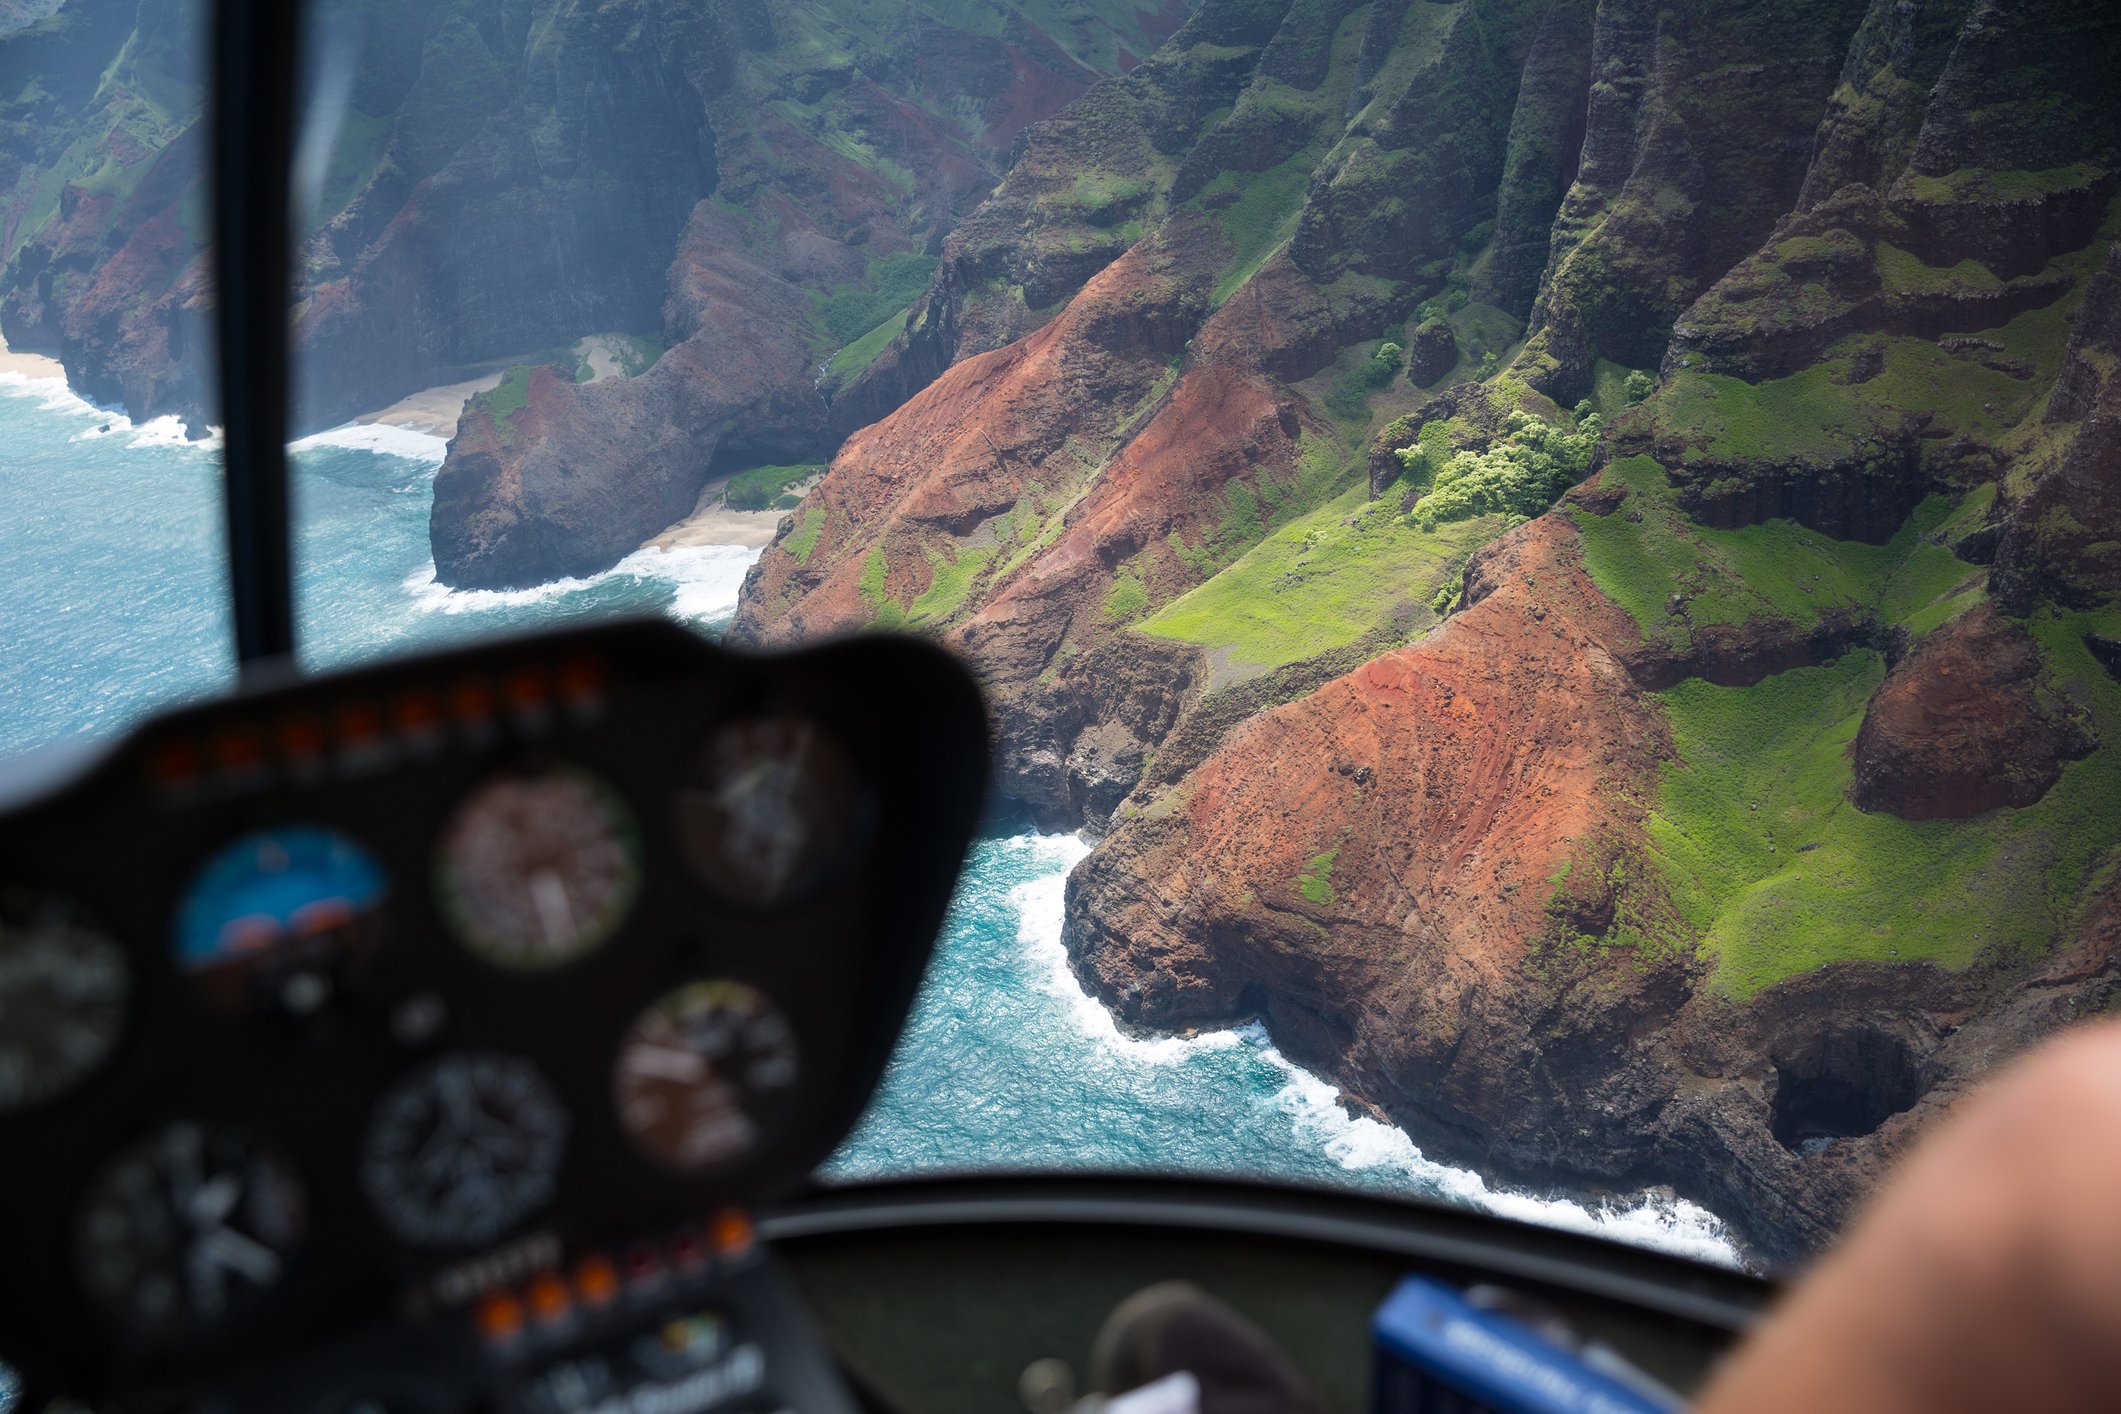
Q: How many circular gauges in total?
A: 7